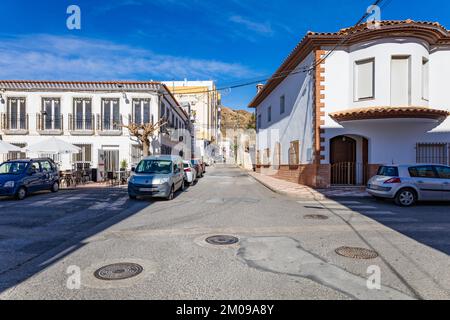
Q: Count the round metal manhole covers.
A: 4